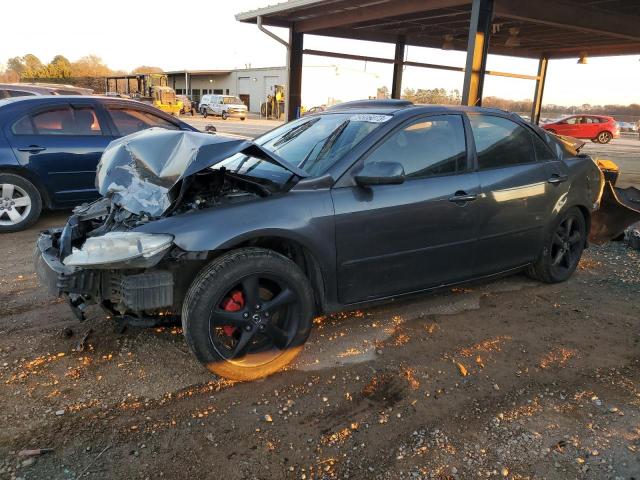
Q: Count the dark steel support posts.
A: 4